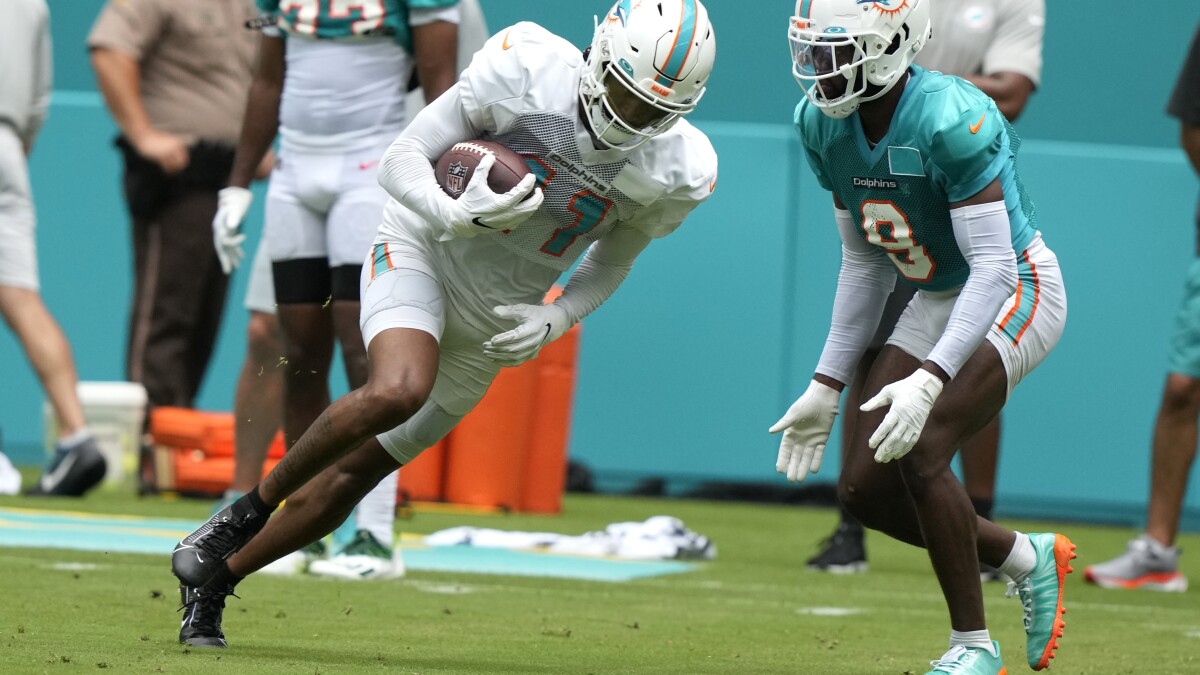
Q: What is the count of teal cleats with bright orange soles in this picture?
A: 2